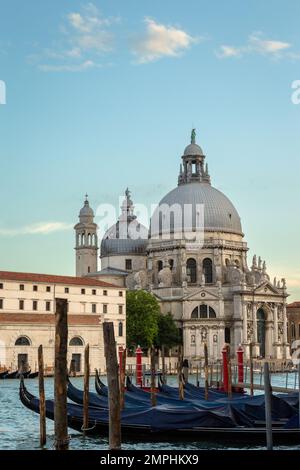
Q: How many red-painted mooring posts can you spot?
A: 4